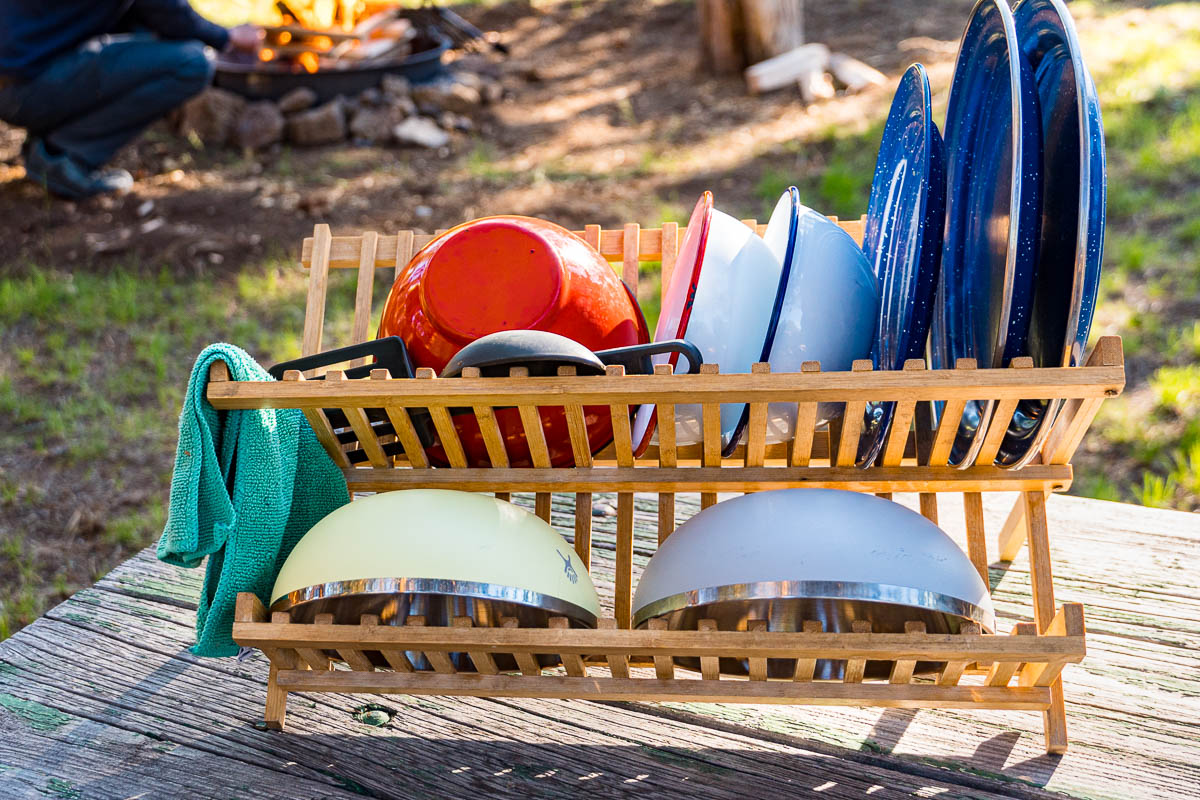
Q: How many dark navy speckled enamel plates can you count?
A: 3